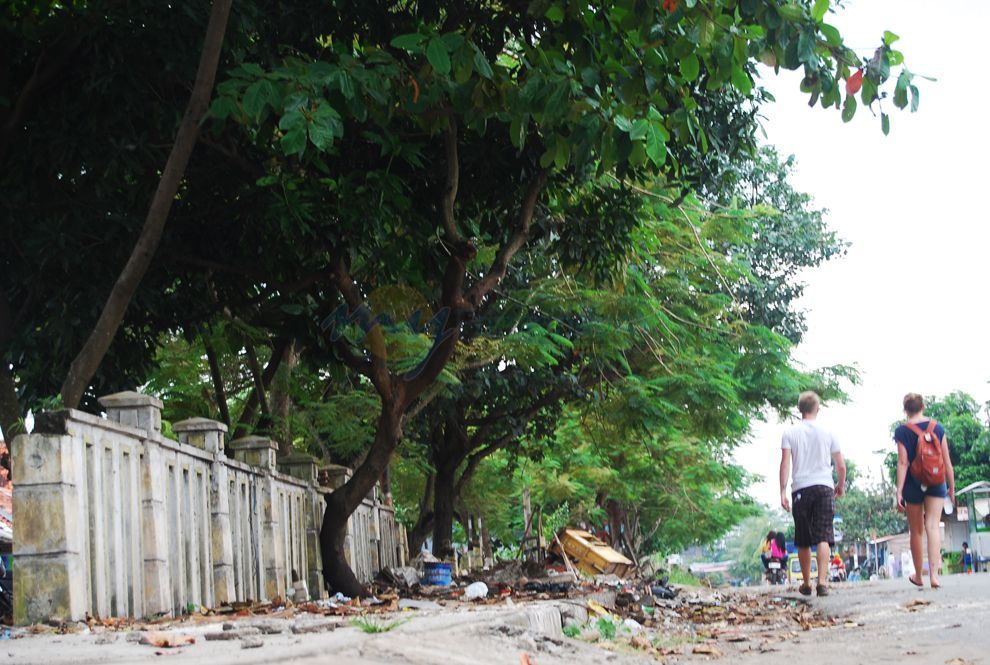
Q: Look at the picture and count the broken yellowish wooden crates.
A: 1